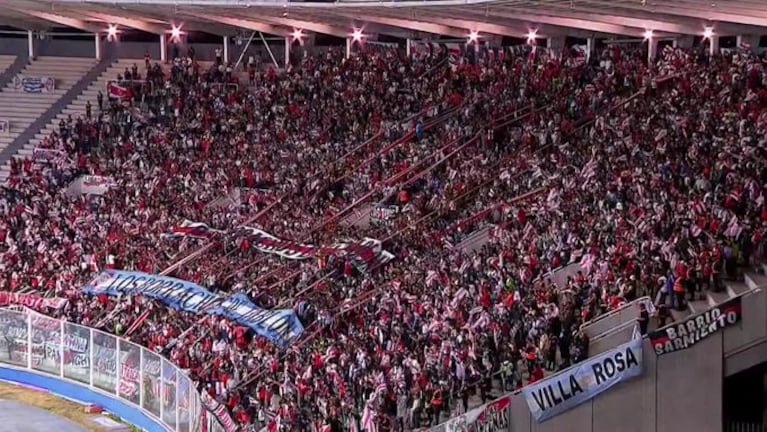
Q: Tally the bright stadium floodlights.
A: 8